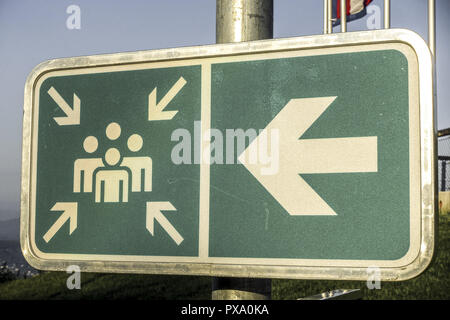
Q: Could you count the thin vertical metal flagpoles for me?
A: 5